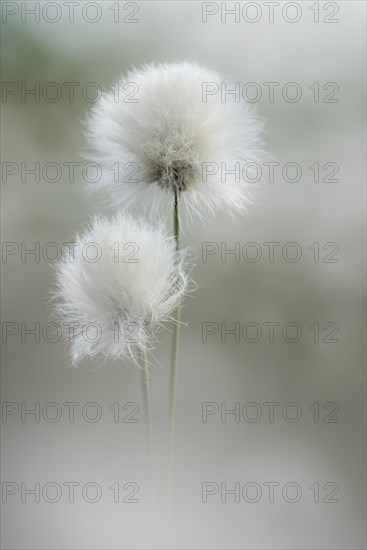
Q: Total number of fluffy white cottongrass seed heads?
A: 2